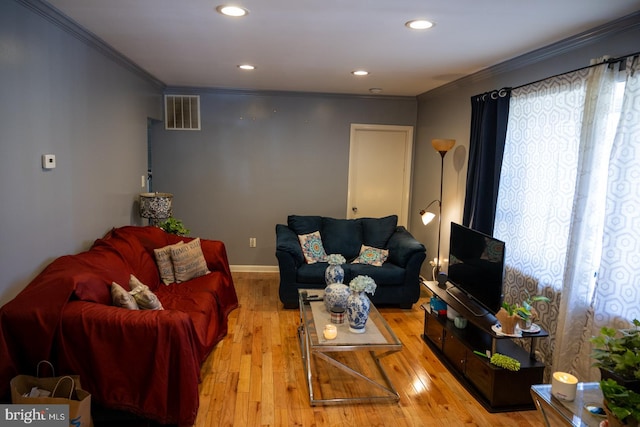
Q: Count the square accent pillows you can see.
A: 6